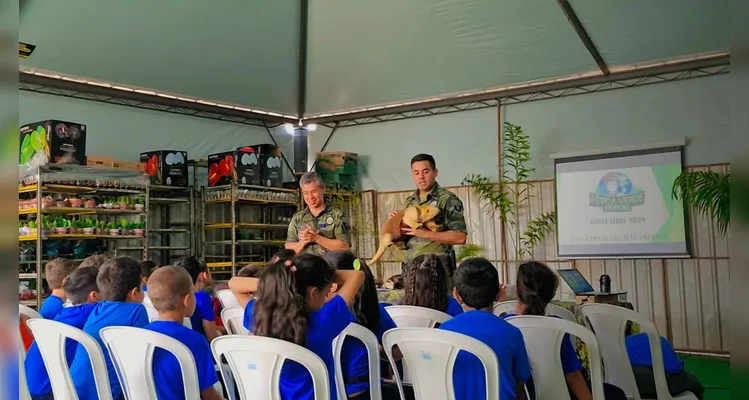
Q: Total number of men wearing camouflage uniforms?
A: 2